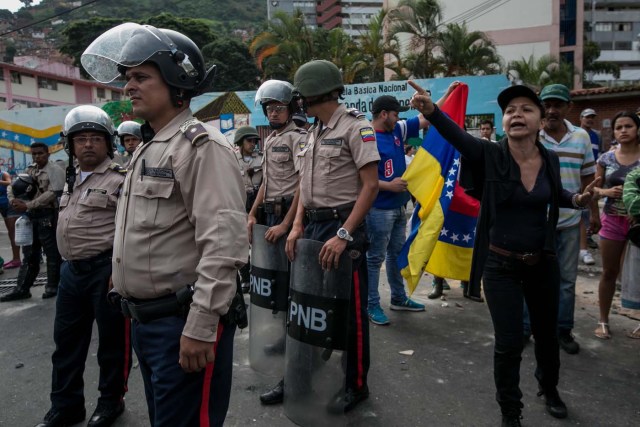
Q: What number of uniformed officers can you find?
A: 7